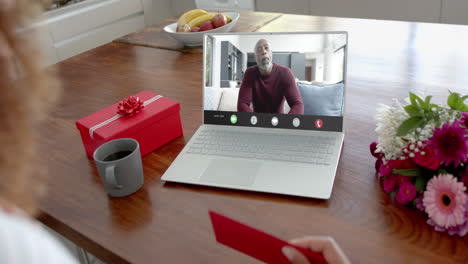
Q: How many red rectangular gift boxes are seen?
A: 1